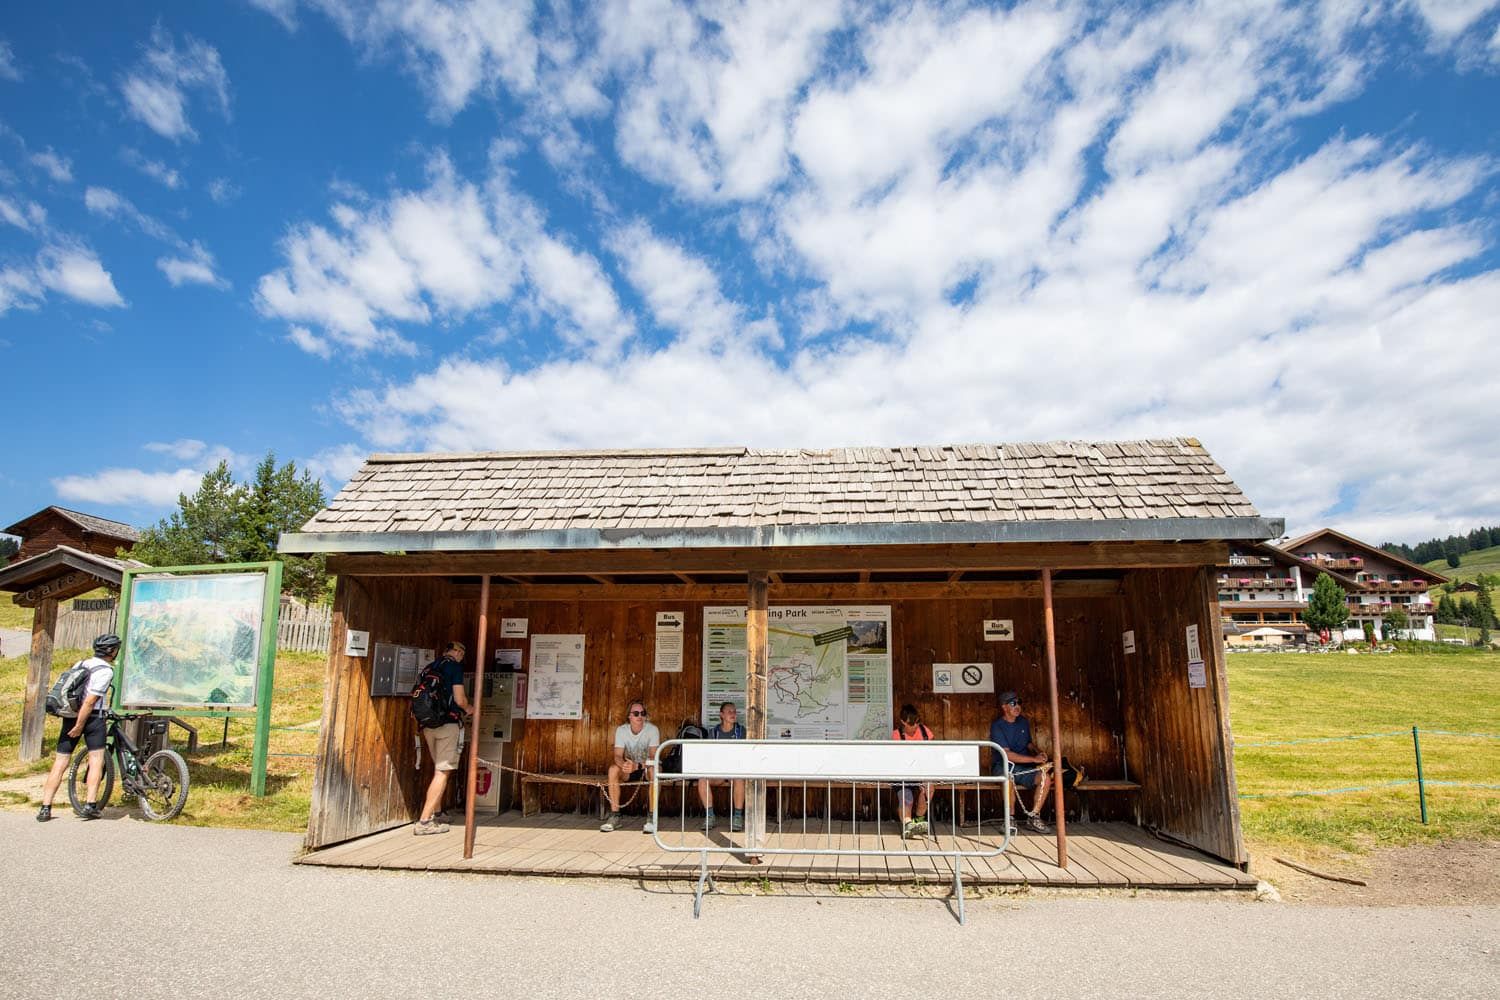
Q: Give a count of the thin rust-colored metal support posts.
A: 2